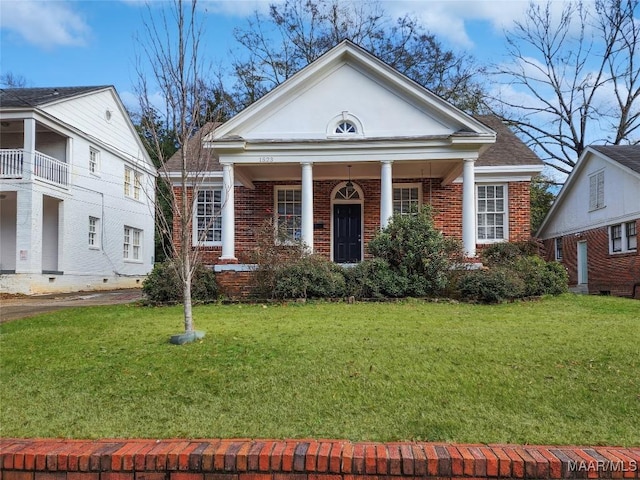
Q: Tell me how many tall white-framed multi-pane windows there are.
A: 4